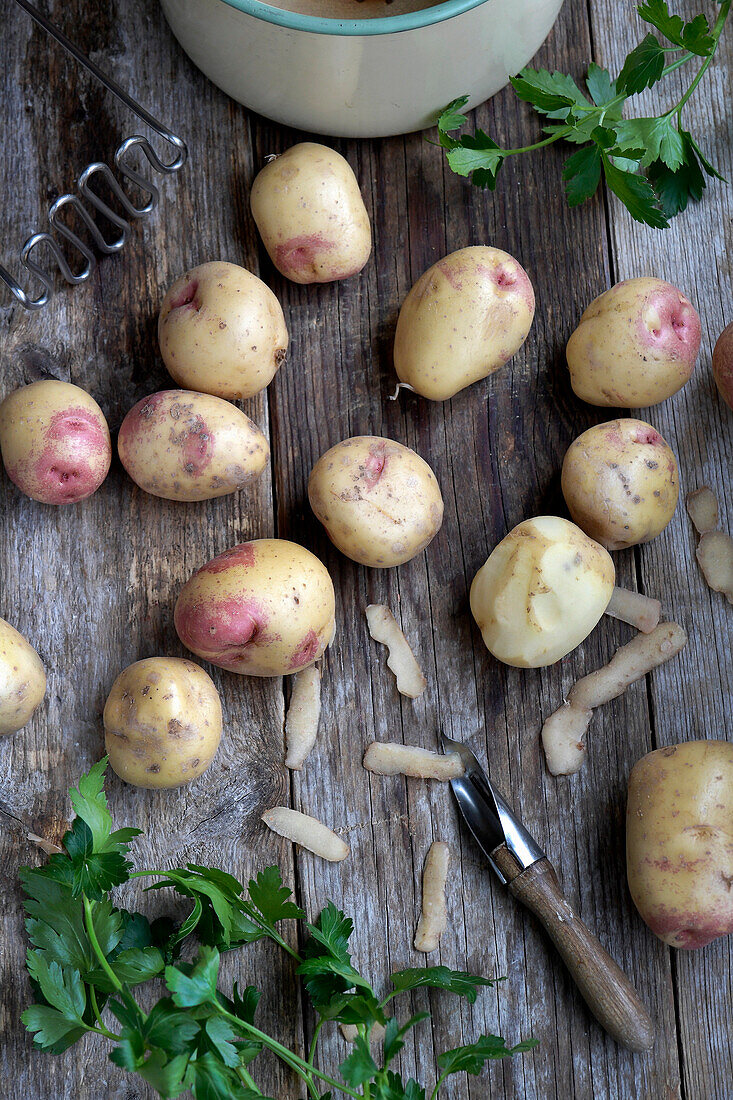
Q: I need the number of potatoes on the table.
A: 14